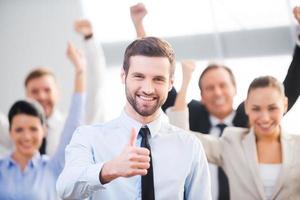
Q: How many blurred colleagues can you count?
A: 4